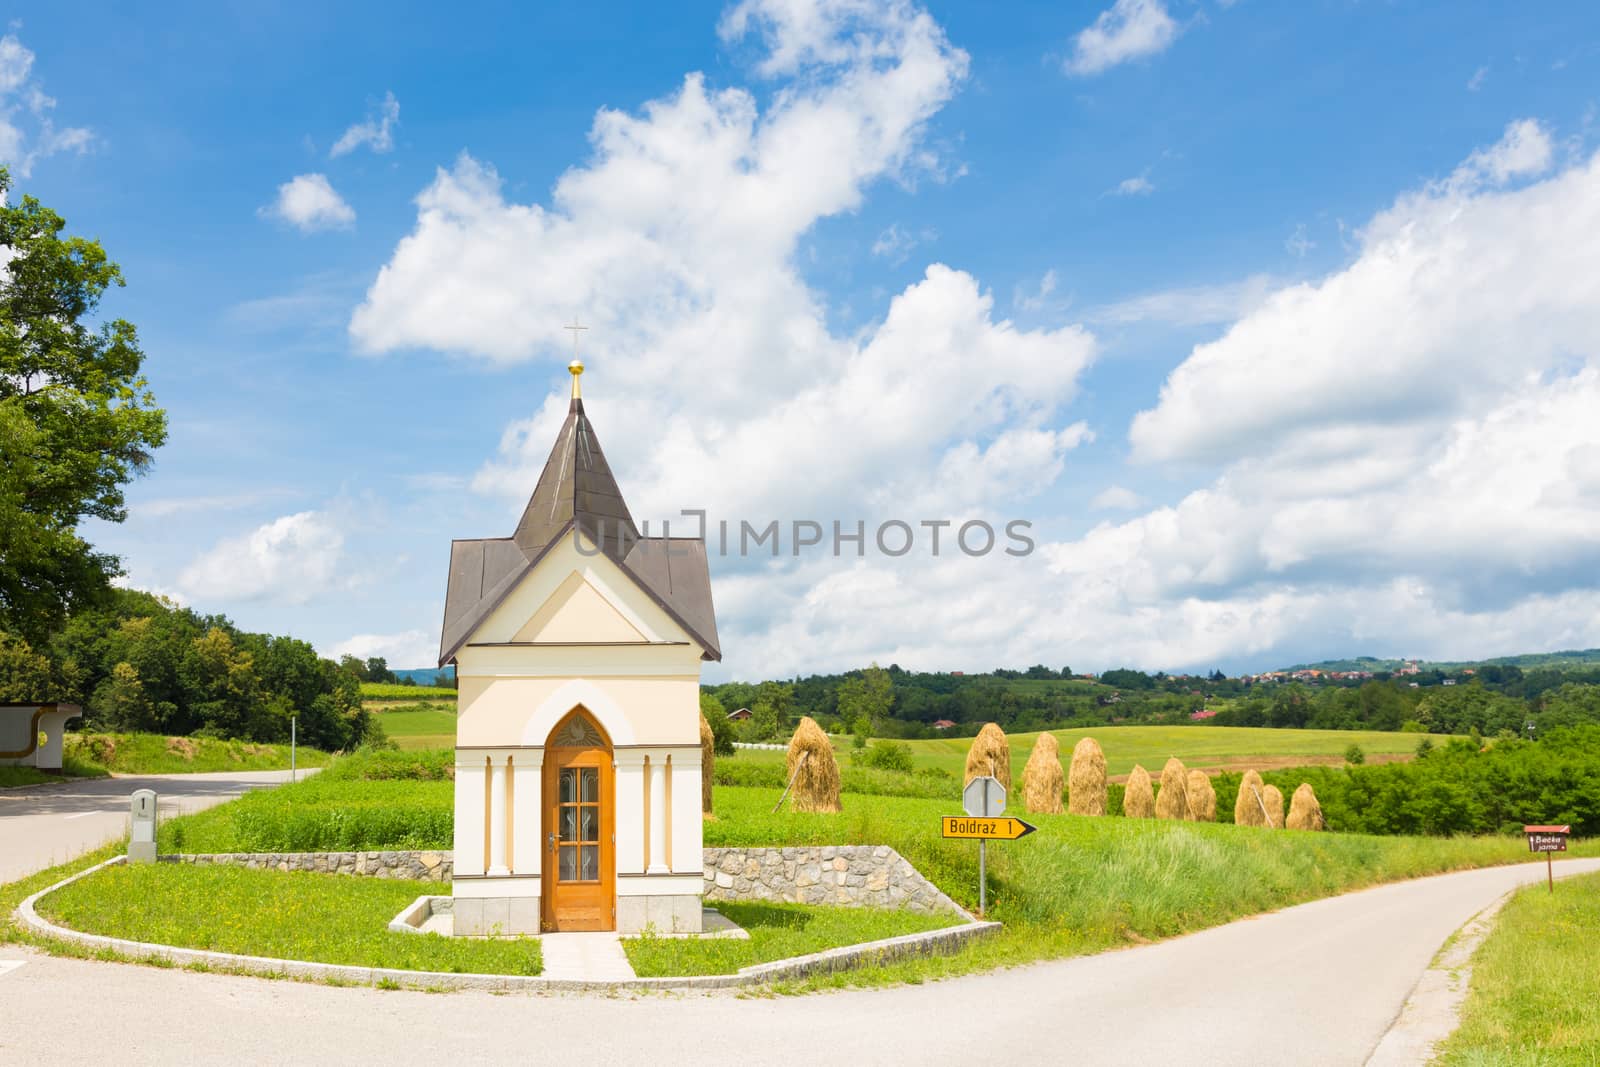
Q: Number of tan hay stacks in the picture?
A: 11